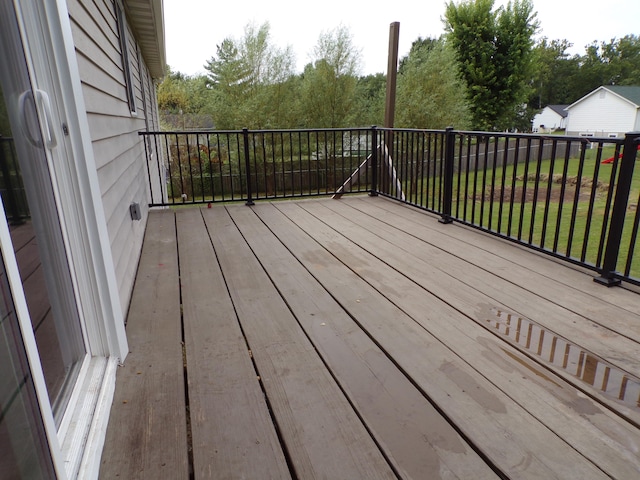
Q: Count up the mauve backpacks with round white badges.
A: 0